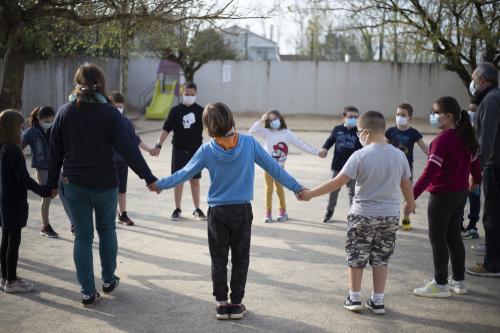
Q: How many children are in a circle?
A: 11